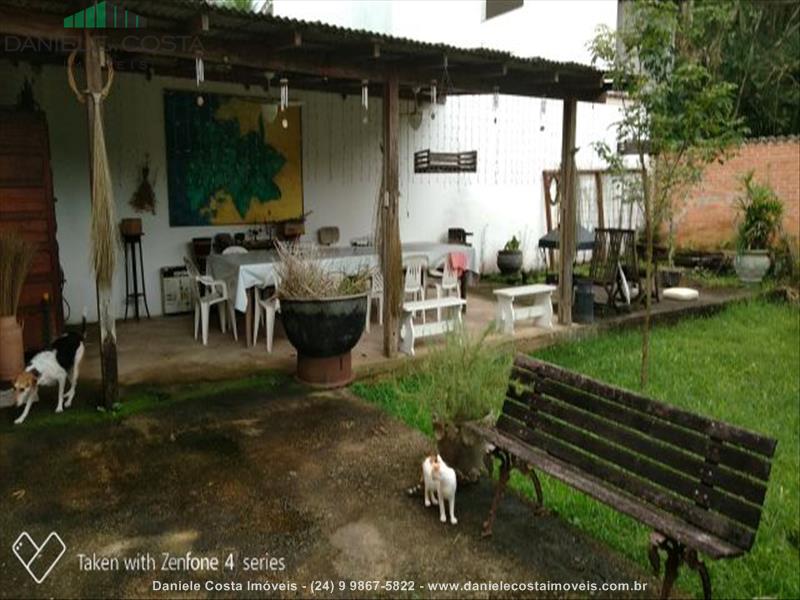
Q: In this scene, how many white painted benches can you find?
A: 2